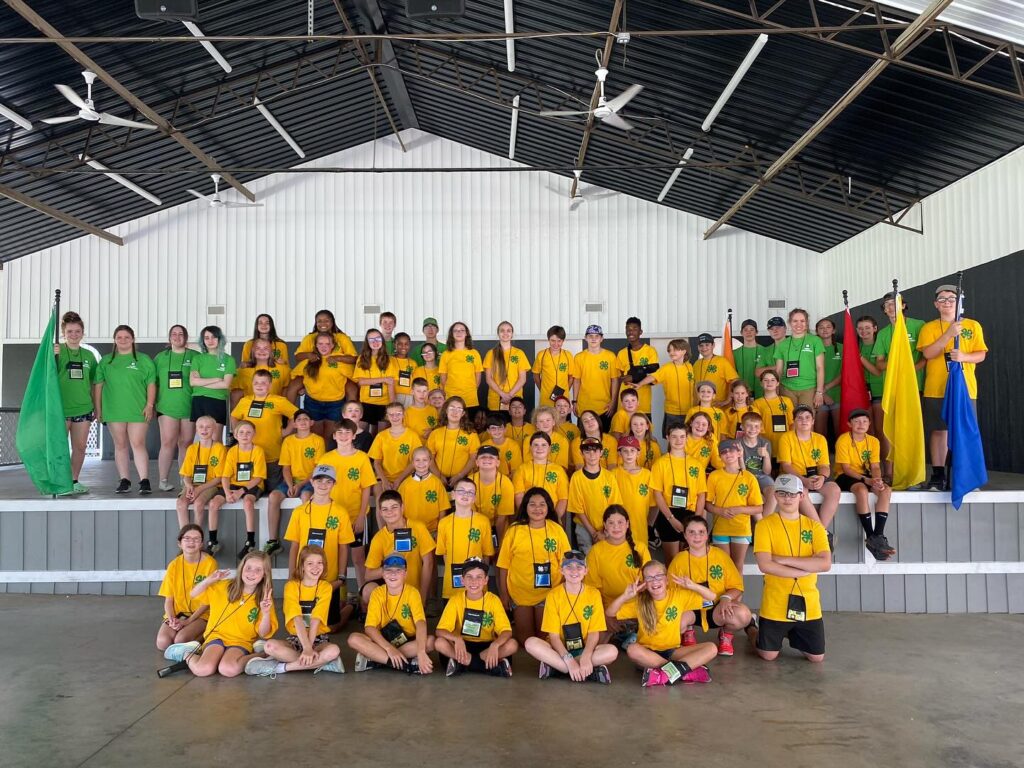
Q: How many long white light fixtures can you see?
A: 8